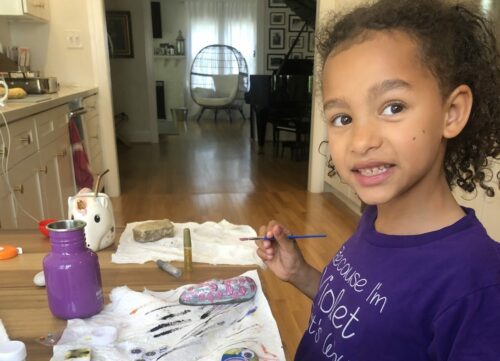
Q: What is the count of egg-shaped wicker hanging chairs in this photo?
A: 1